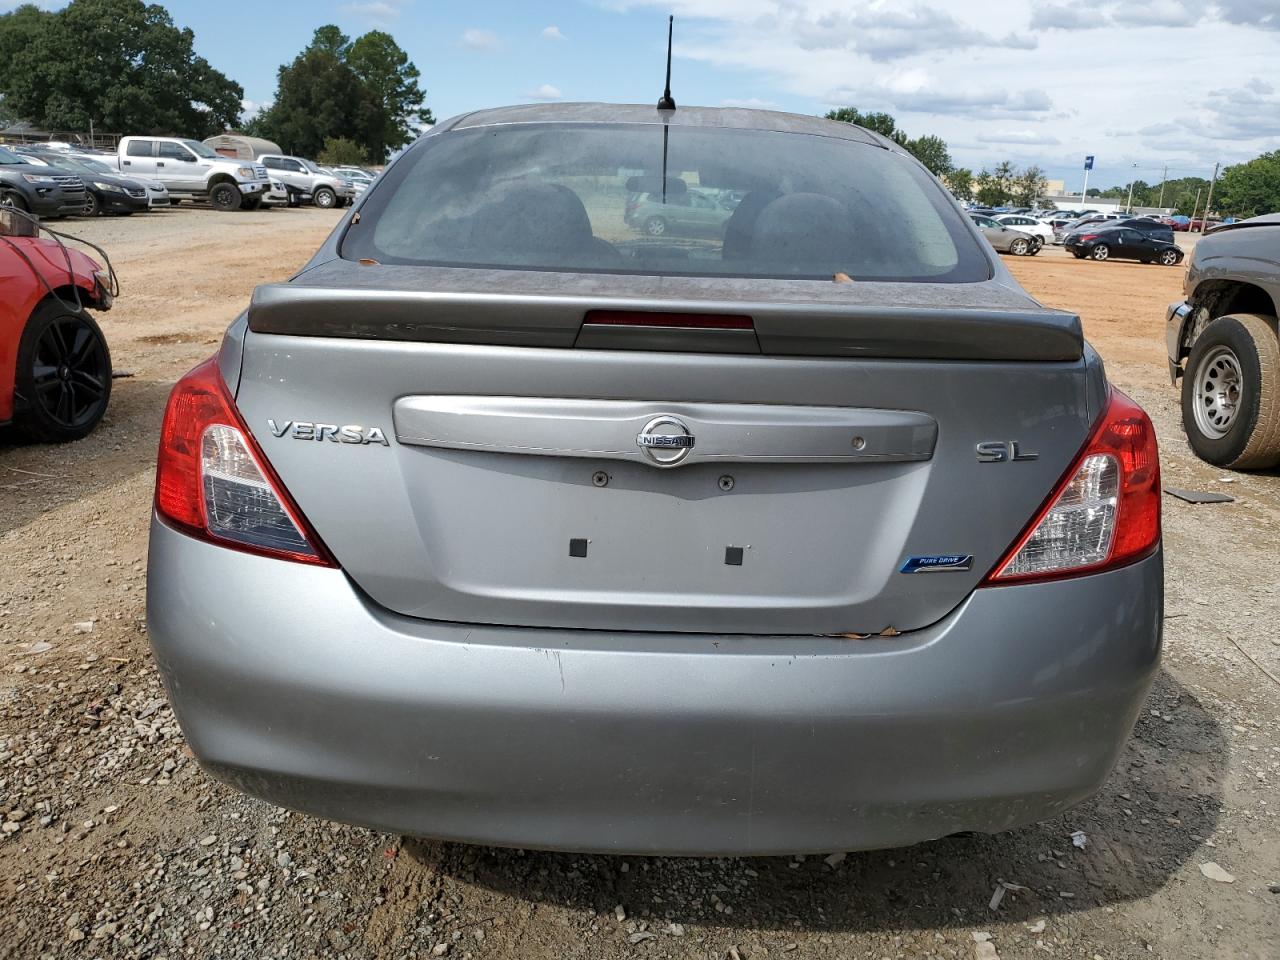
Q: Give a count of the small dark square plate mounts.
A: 2